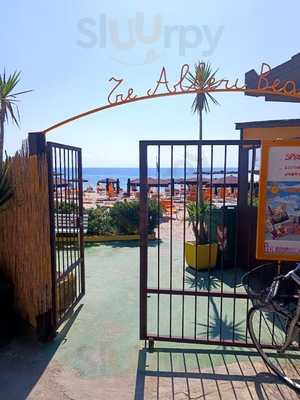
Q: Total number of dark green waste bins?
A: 1